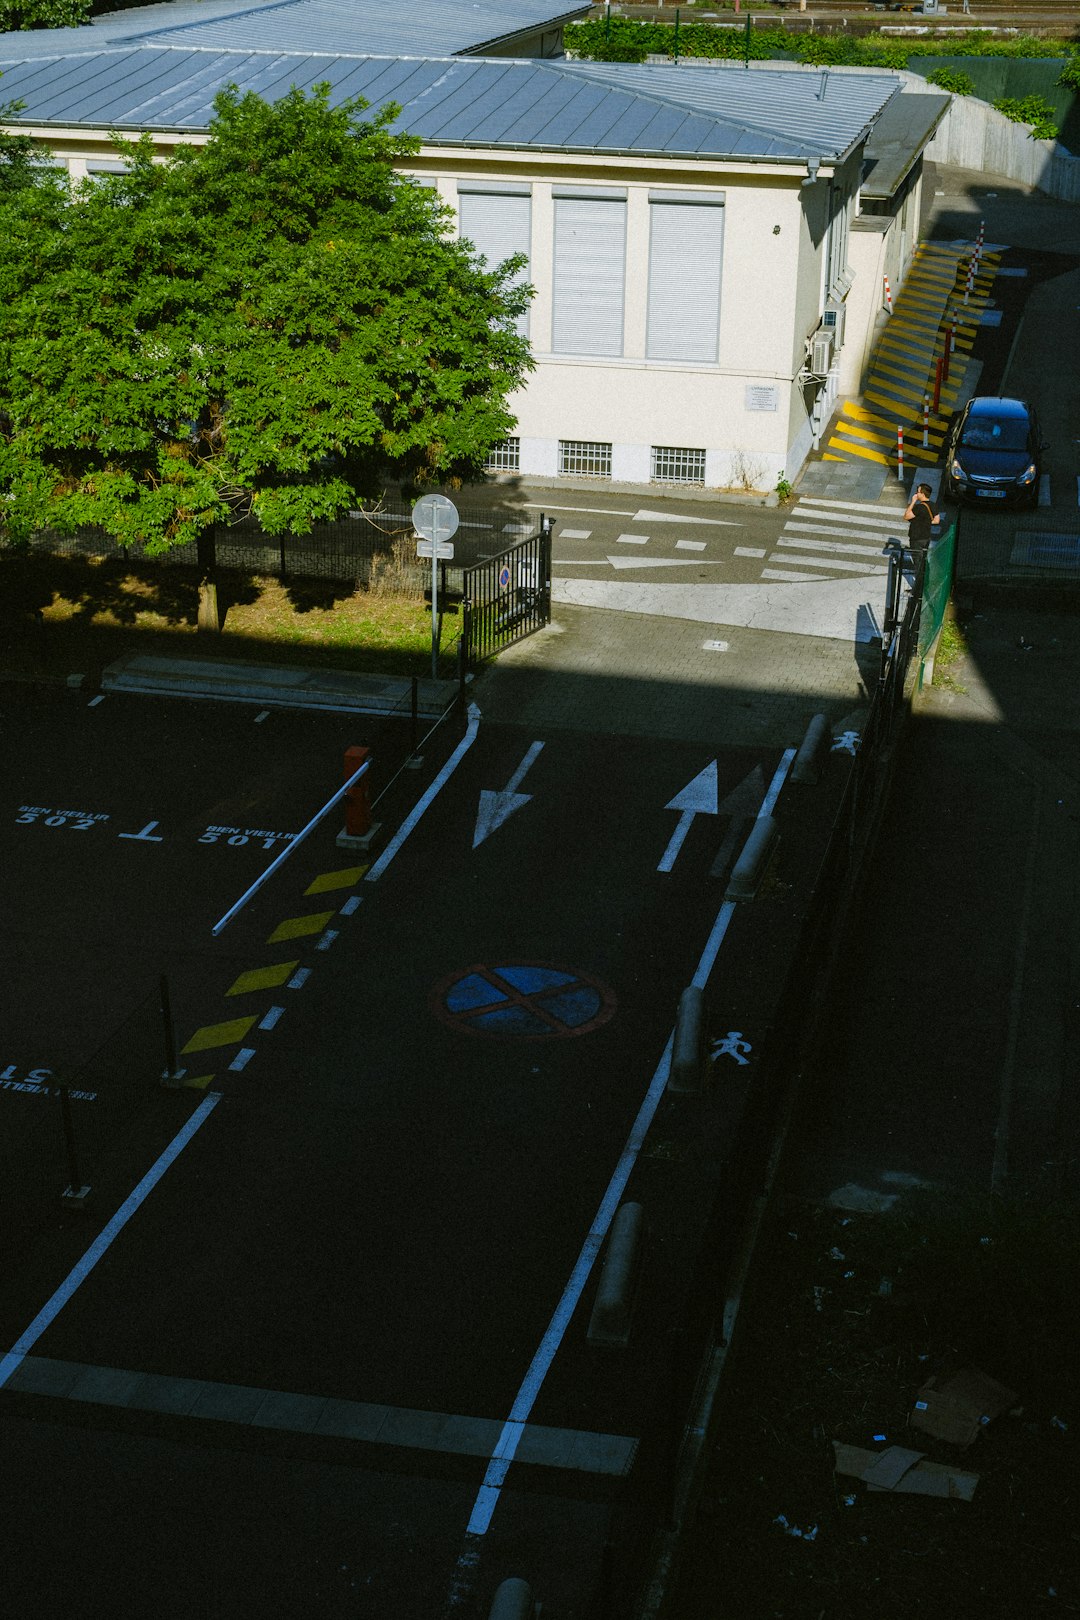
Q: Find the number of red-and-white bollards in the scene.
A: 8